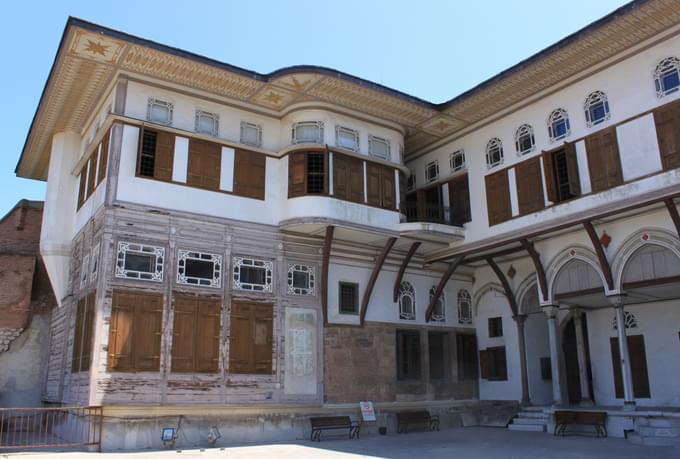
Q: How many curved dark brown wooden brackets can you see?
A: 8